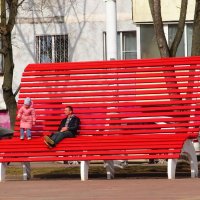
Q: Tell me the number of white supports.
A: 6